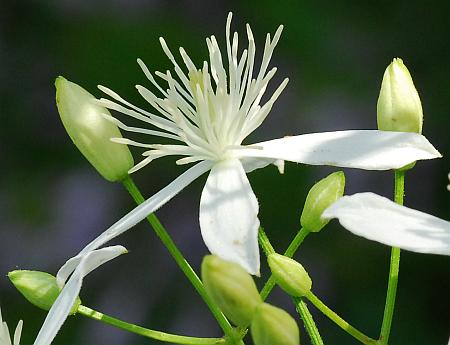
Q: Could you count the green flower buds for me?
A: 7